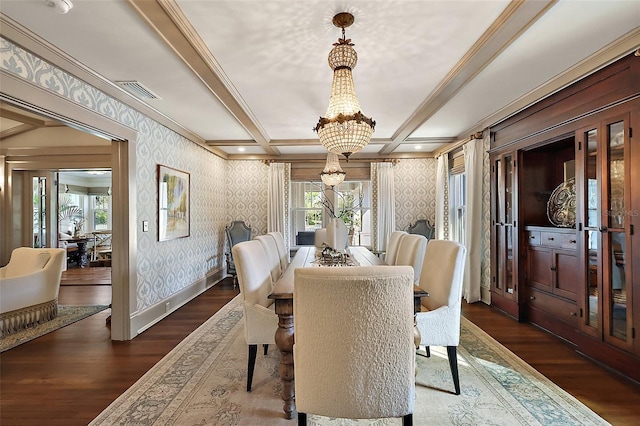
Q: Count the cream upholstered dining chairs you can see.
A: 8